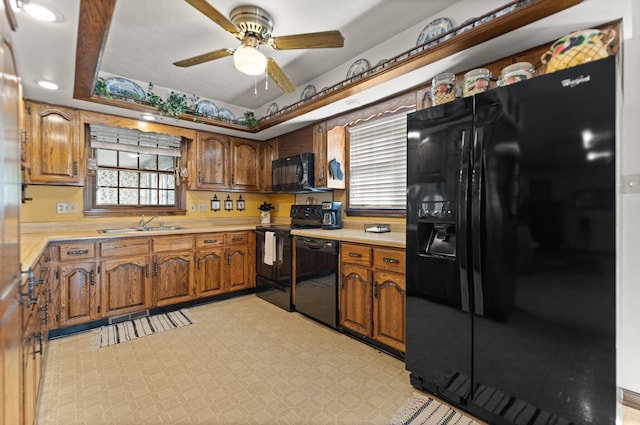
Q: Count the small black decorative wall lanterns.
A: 3